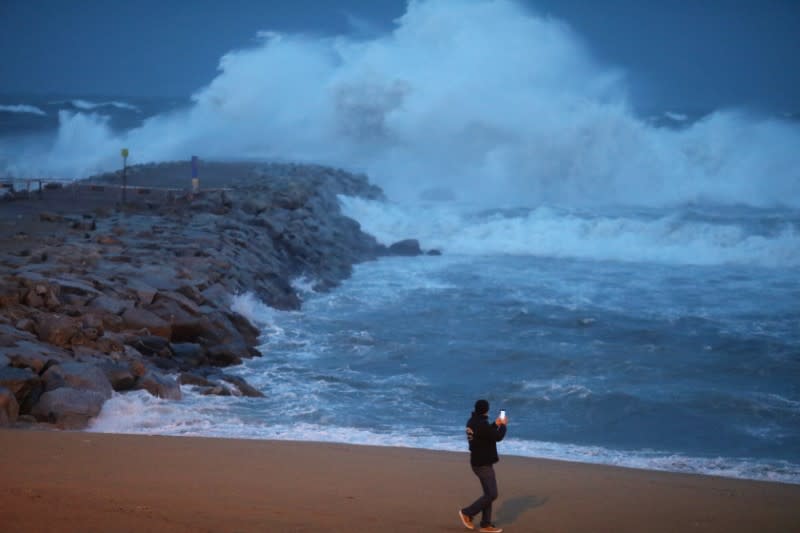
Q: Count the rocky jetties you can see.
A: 1